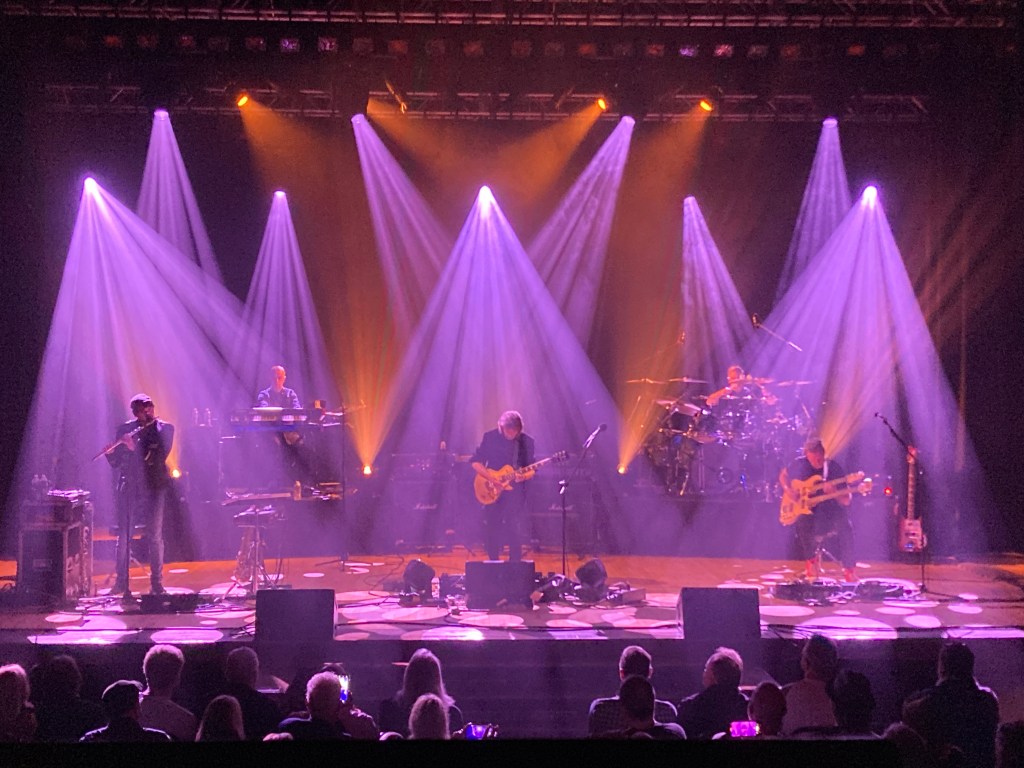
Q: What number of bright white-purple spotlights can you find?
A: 9